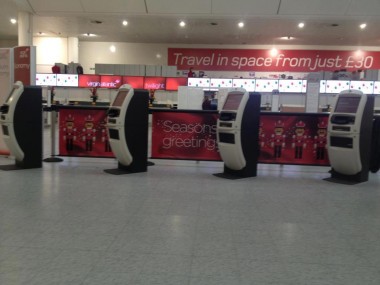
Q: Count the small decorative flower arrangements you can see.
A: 3